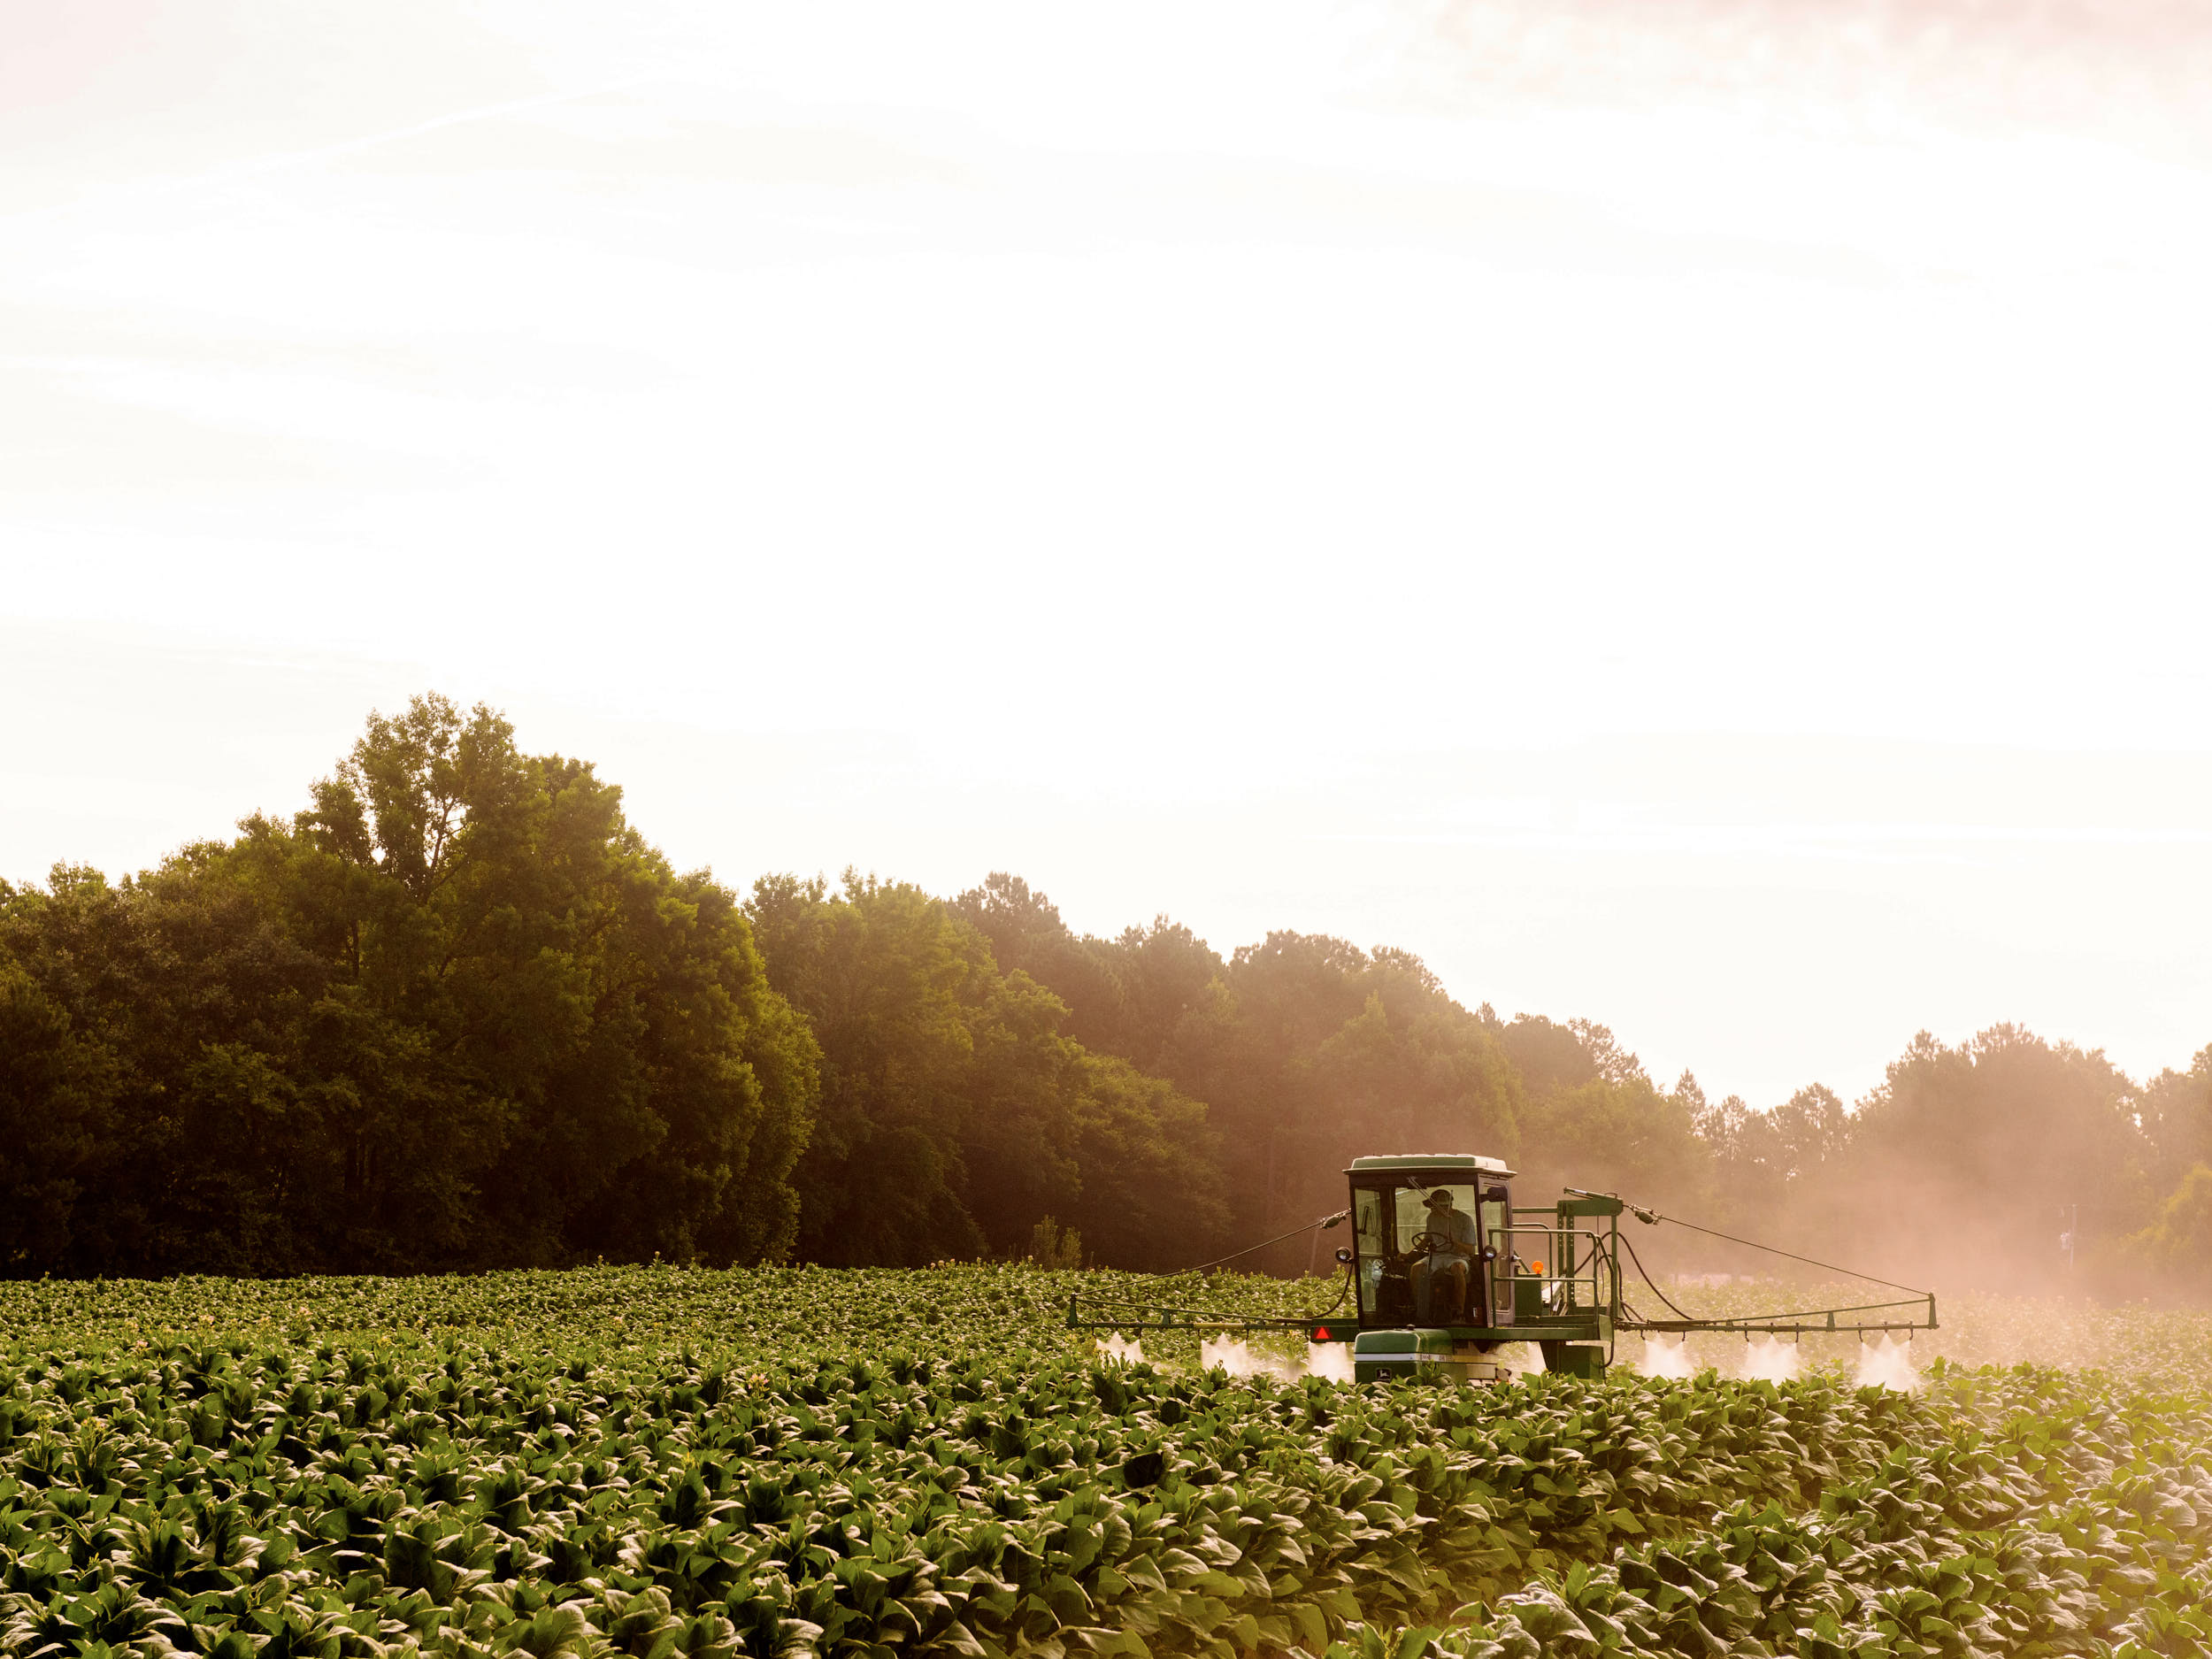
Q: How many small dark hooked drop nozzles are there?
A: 11